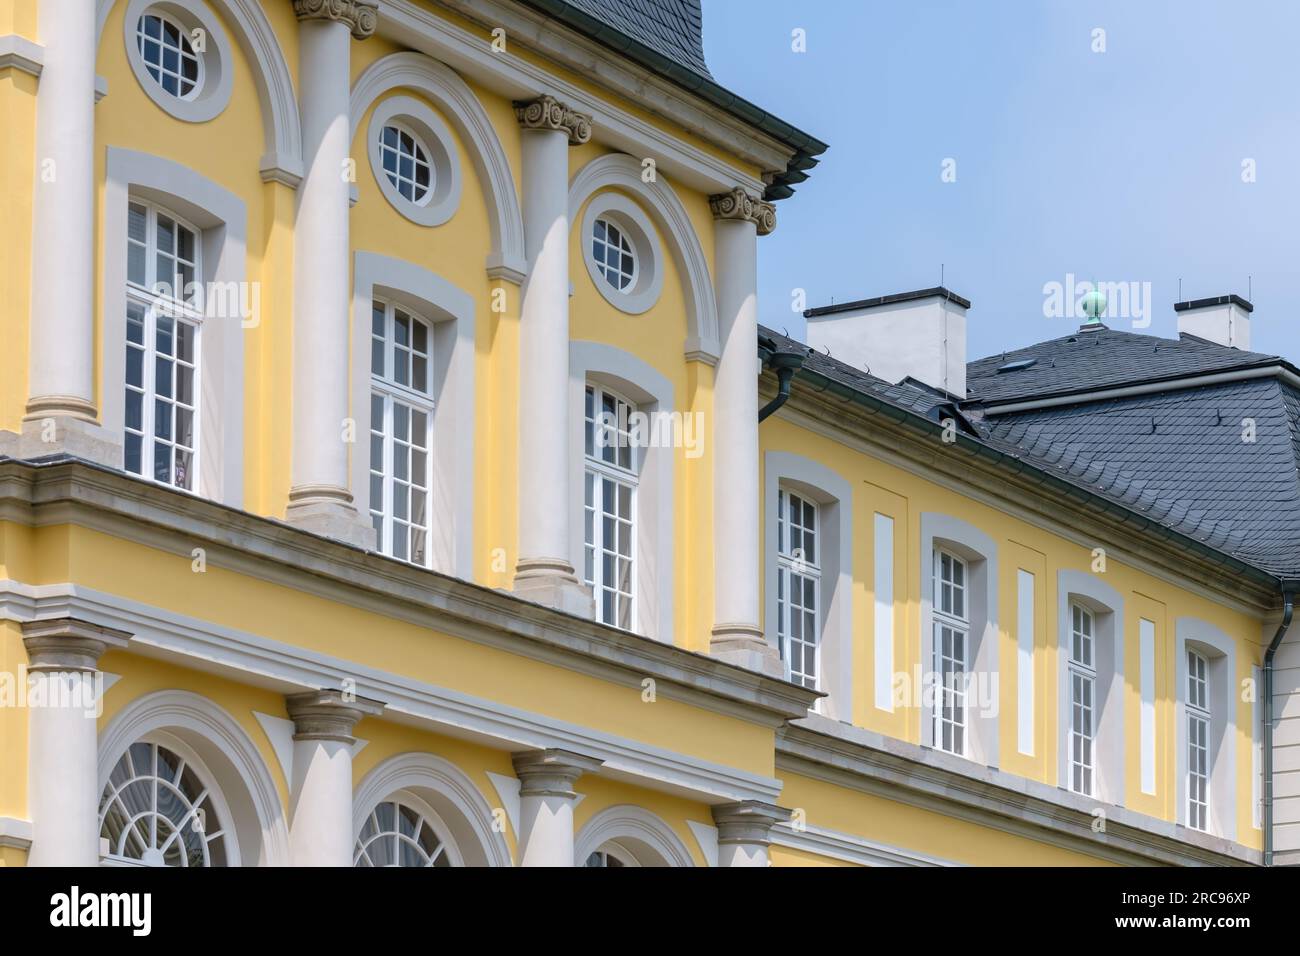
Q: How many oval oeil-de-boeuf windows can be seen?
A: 3